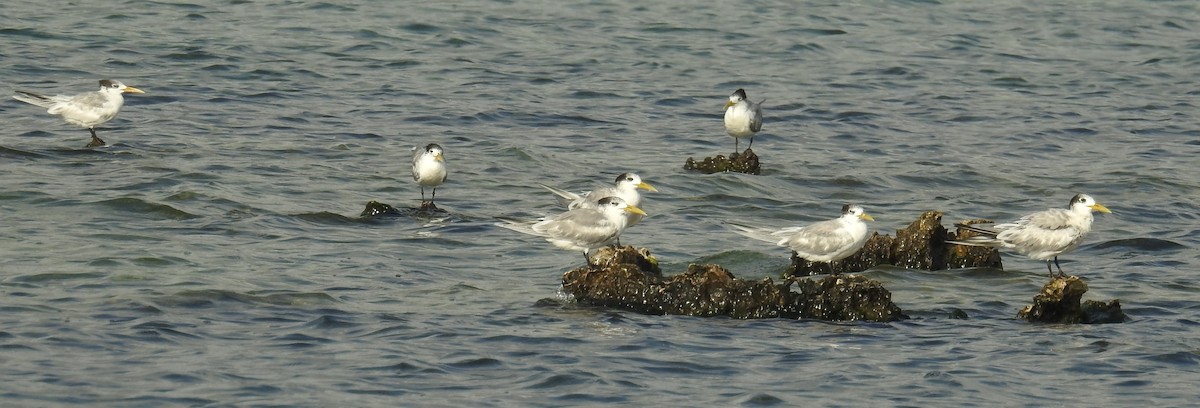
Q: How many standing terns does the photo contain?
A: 7